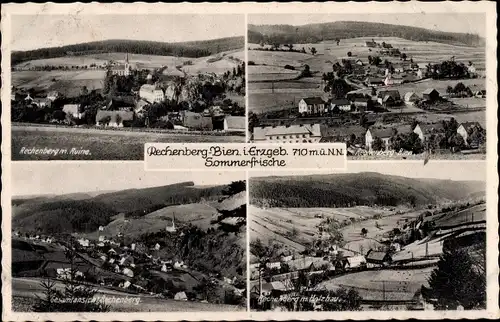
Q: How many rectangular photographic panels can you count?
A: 4